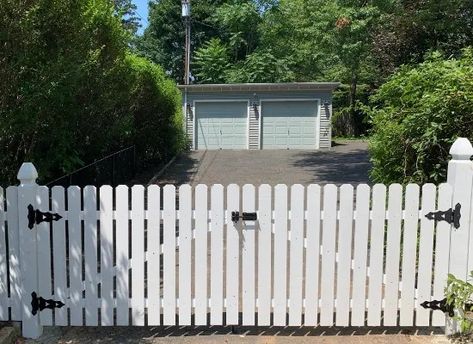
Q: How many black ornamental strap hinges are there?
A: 4